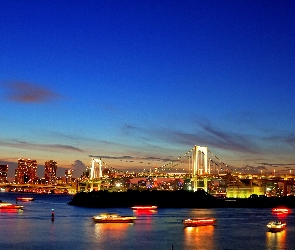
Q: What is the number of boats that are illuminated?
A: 7